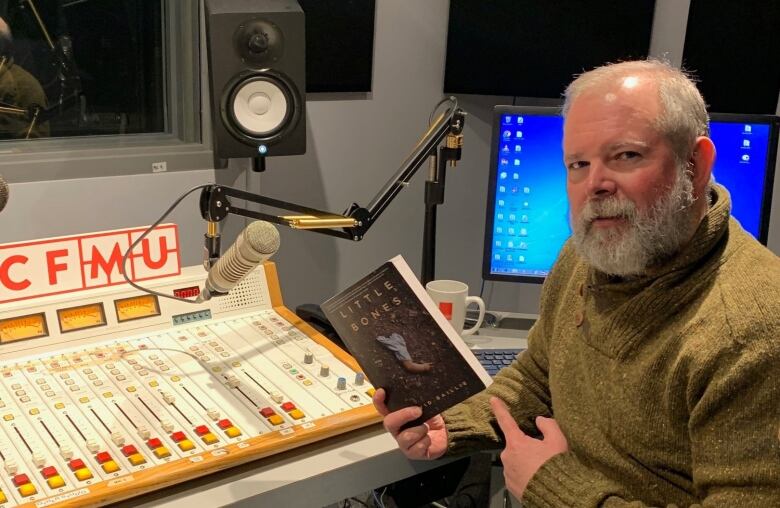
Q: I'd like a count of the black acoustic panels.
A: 3